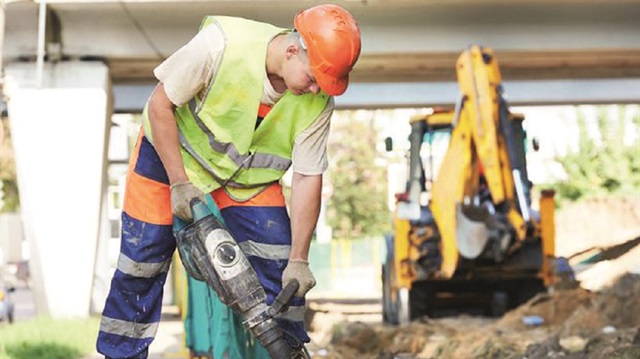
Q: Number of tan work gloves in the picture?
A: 2